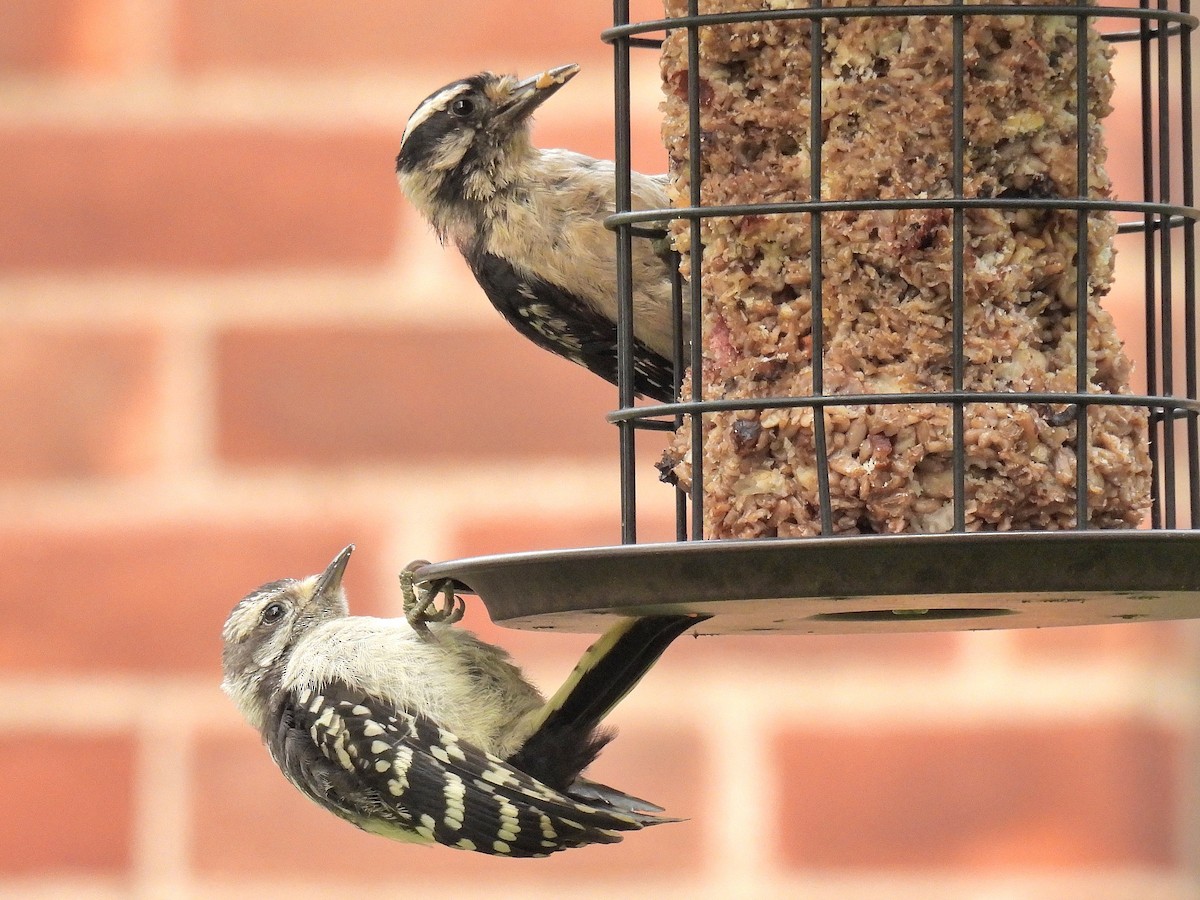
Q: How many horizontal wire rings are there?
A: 3